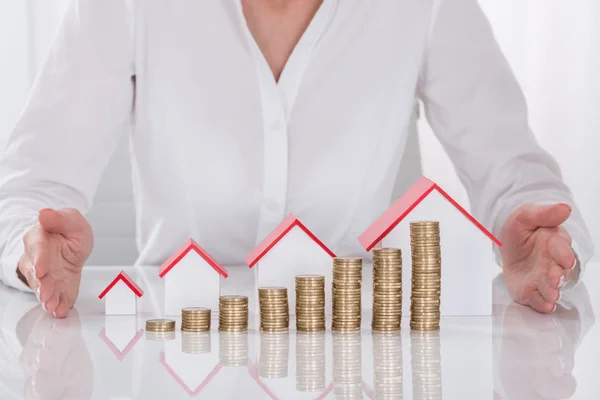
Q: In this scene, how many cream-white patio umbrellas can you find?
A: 0